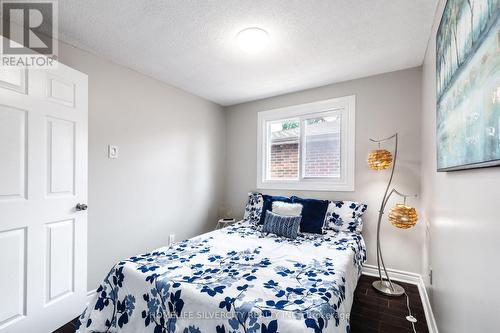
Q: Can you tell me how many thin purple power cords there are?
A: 0